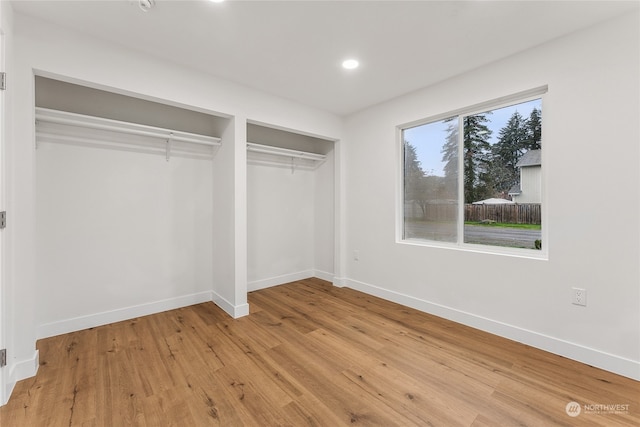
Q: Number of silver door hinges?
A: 3